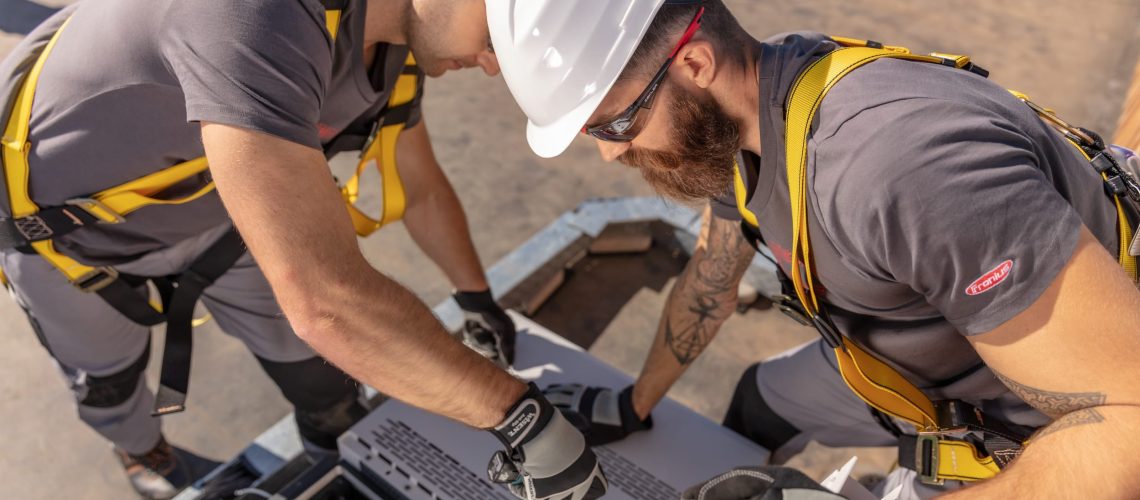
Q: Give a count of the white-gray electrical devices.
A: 1